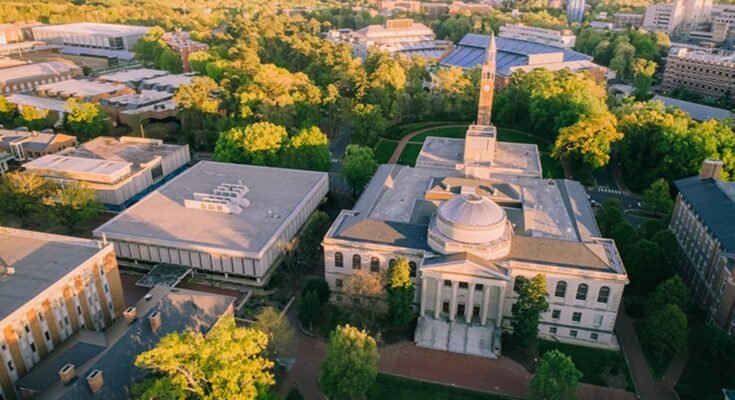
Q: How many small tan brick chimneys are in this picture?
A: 4